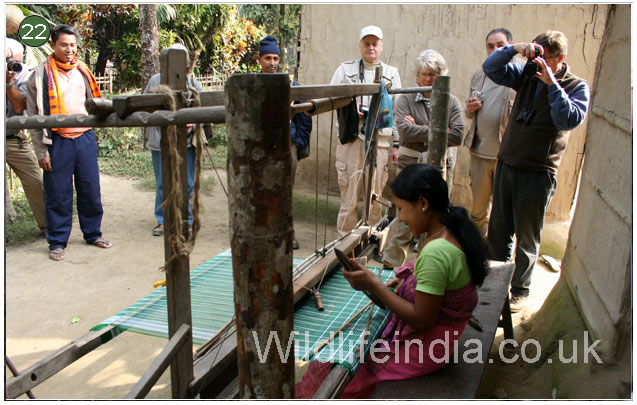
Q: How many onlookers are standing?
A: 8